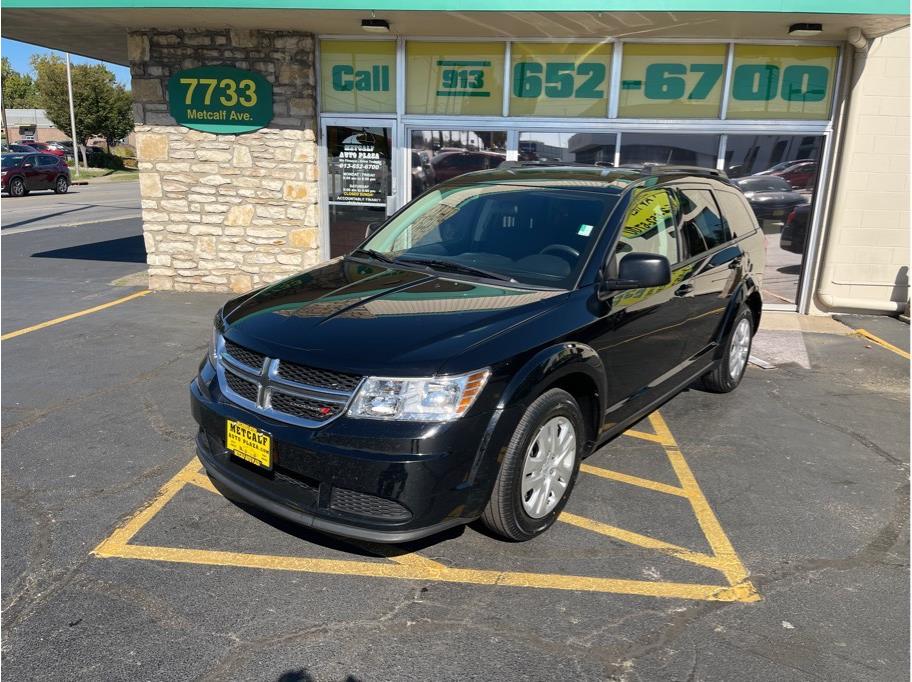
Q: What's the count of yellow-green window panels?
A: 5